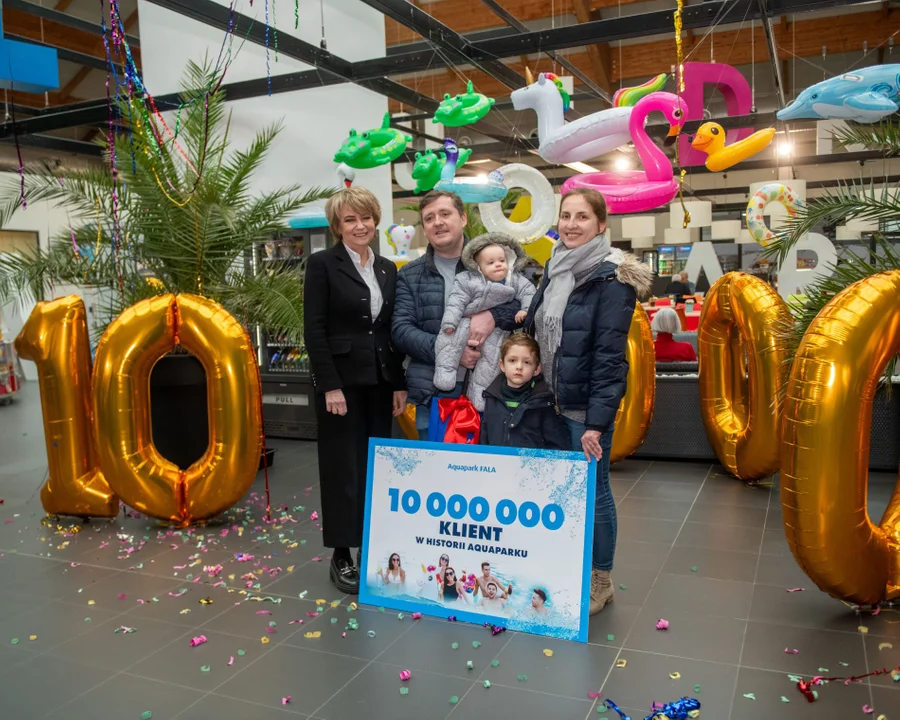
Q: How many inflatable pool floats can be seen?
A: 12